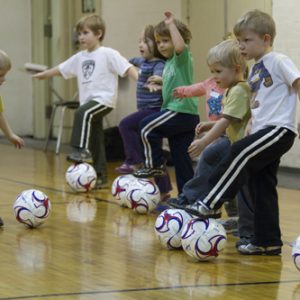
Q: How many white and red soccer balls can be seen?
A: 7